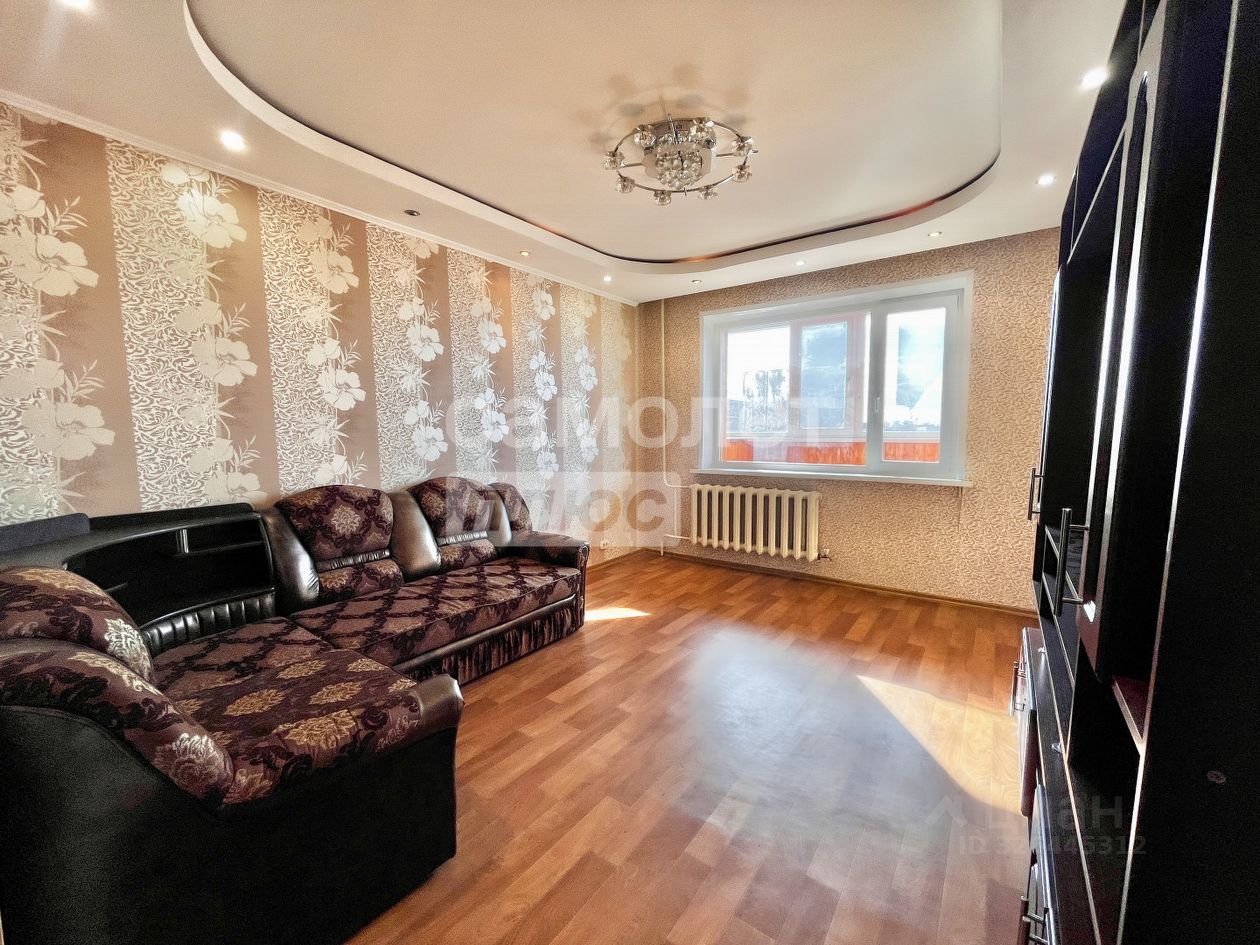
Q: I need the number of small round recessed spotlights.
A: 10